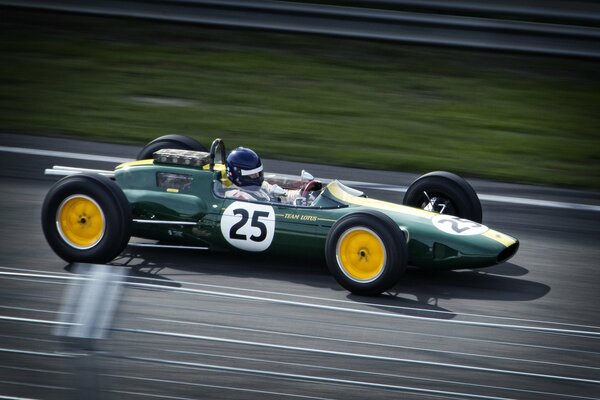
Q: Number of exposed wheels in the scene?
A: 4